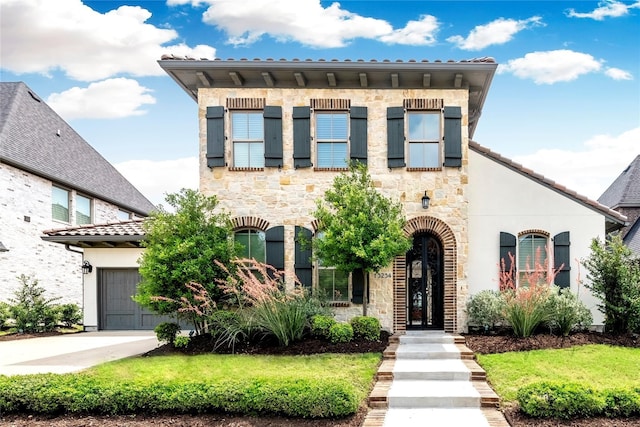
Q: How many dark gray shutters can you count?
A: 11